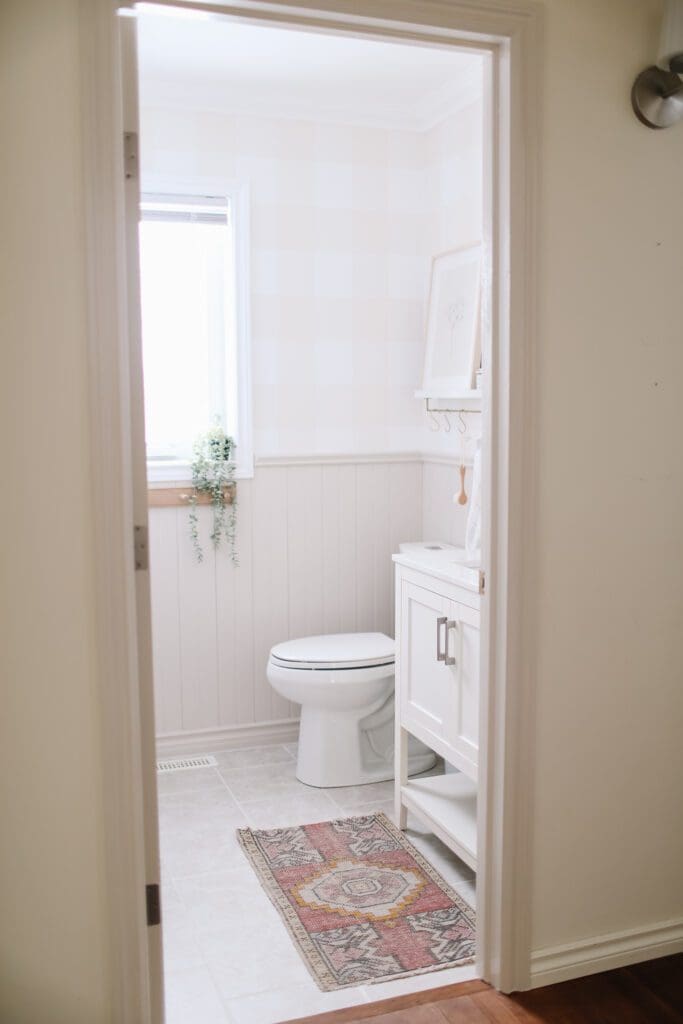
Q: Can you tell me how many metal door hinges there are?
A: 3